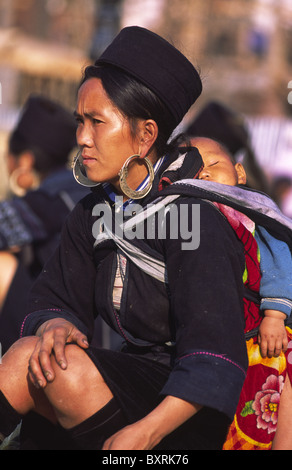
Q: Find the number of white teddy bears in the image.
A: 0